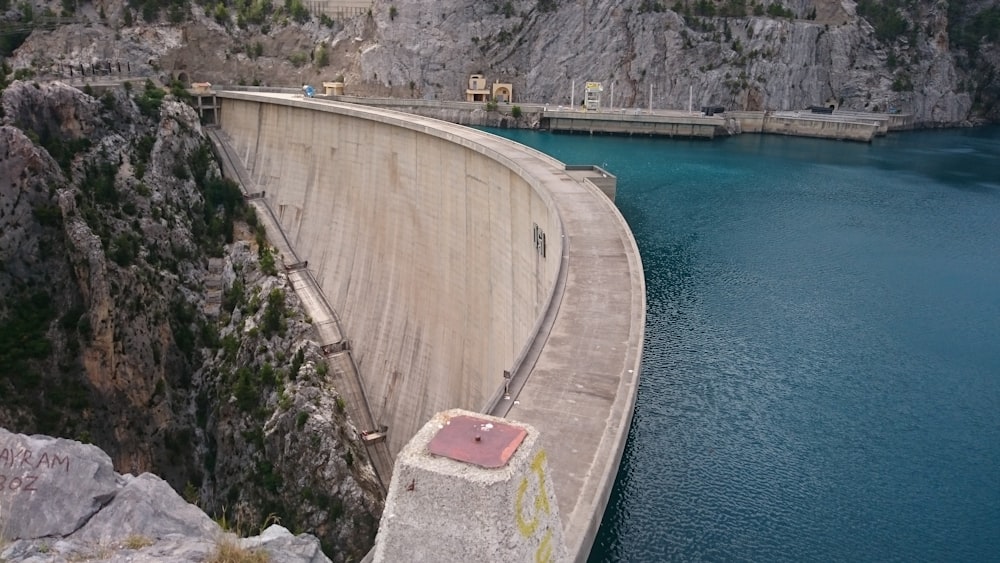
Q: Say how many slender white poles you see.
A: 4